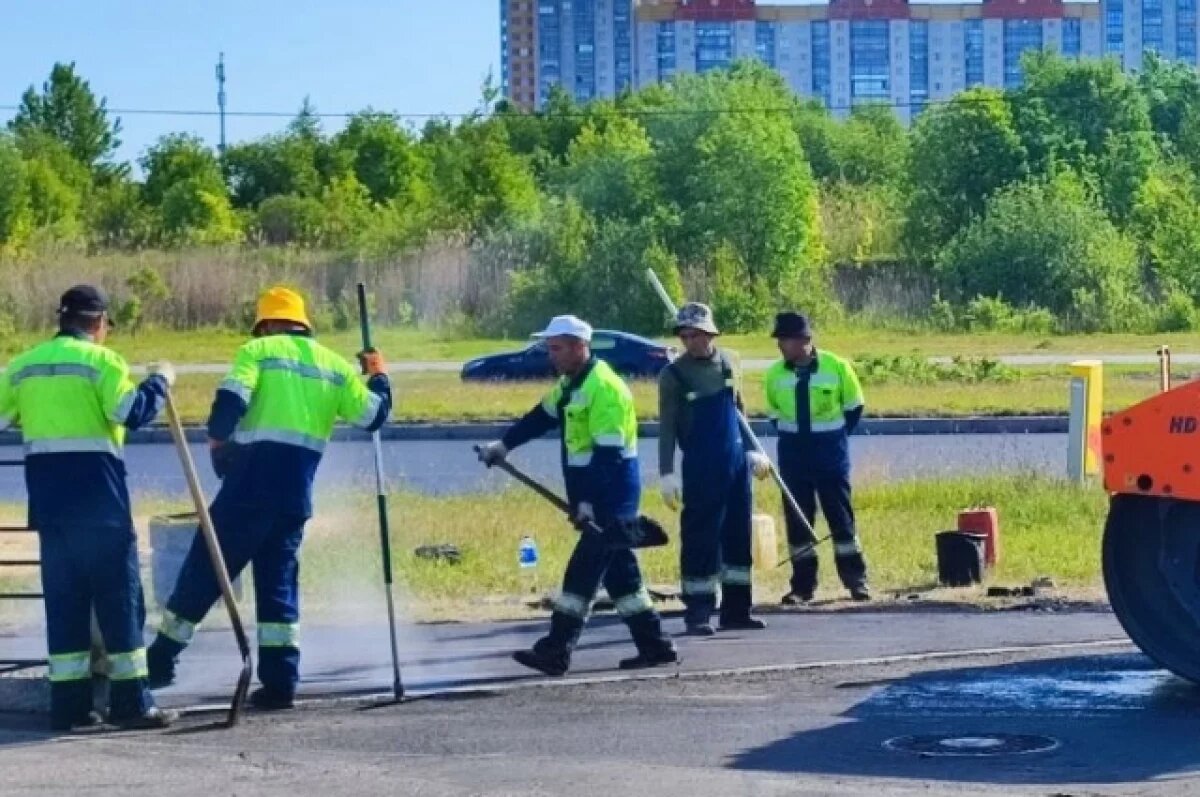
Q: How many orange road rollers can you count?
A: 1